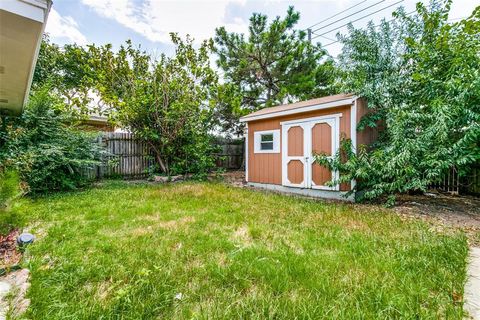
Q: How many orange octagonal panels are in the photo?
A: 2